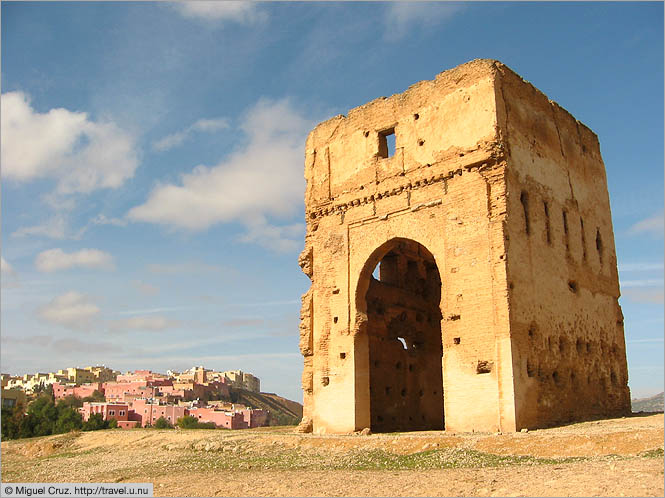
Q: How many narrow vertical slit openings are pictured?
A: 5